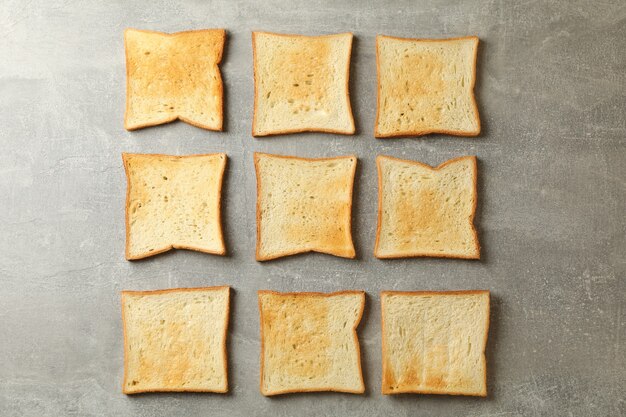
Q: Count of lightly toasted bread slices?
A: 9